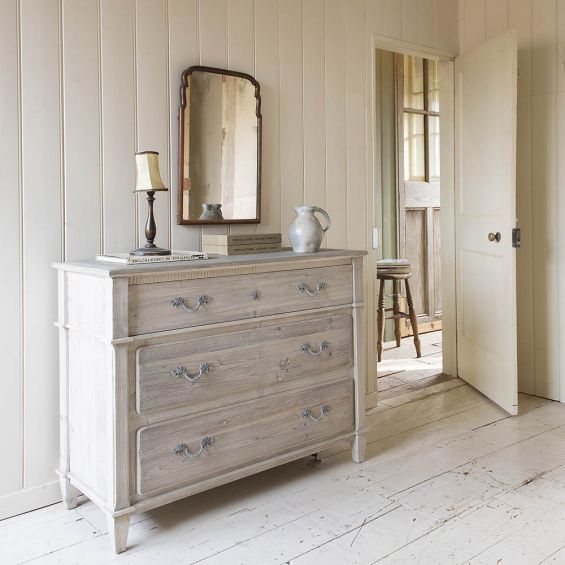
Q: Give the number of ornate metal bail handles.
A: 6